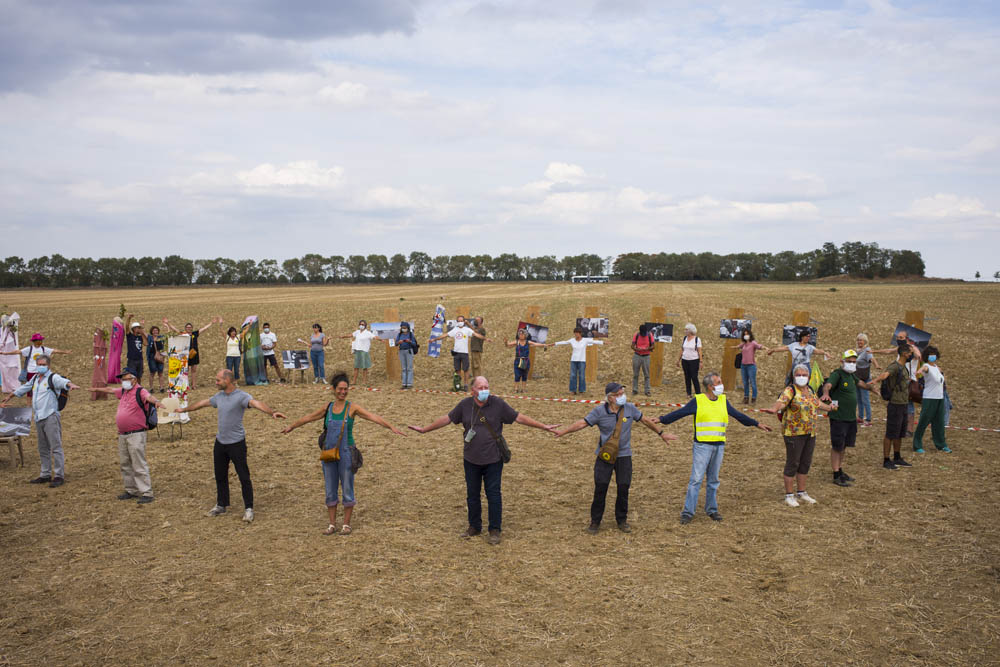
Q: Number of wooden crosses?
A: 8